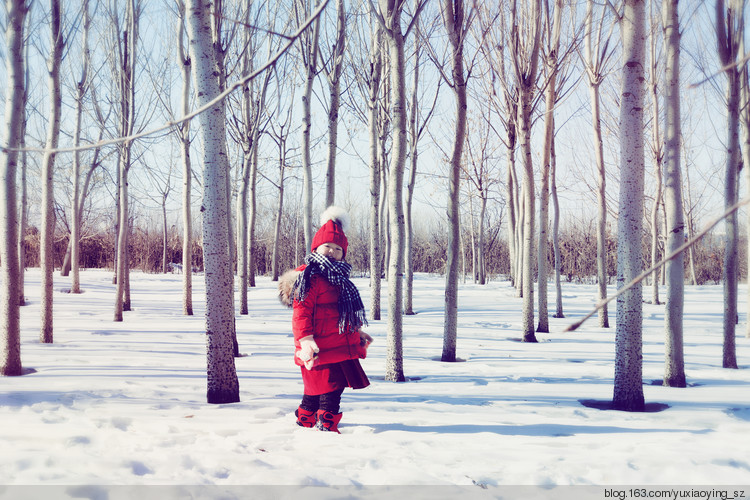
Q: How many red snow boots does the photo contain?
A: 2